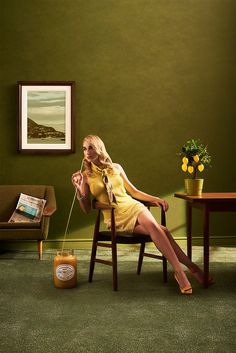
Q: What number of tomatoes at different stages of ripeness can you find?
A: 0